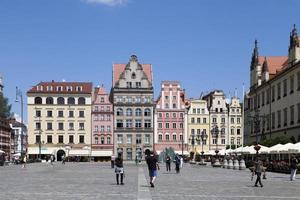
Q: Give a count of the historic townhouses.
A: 7